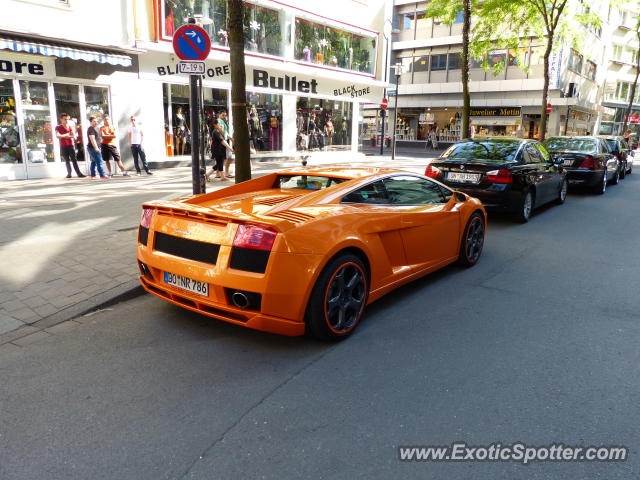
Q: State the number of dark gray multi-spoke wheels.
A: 2